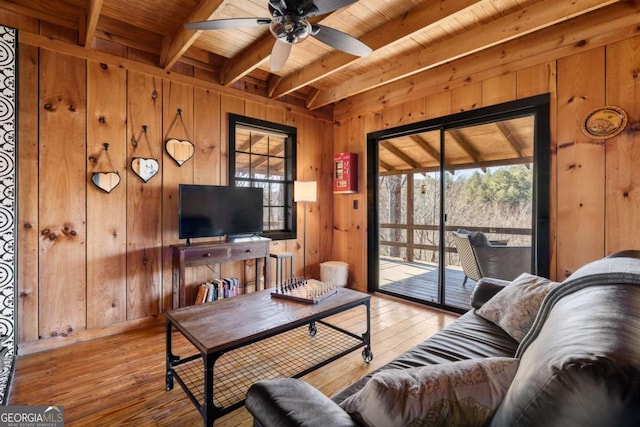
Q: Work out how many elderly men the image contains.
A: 0